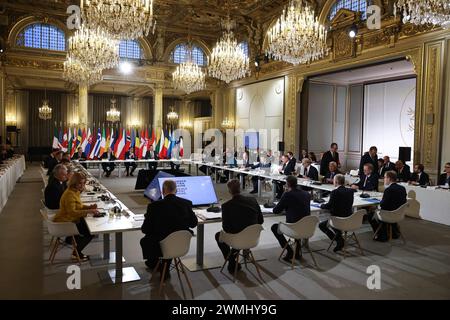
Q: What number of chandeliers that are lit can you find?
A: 10